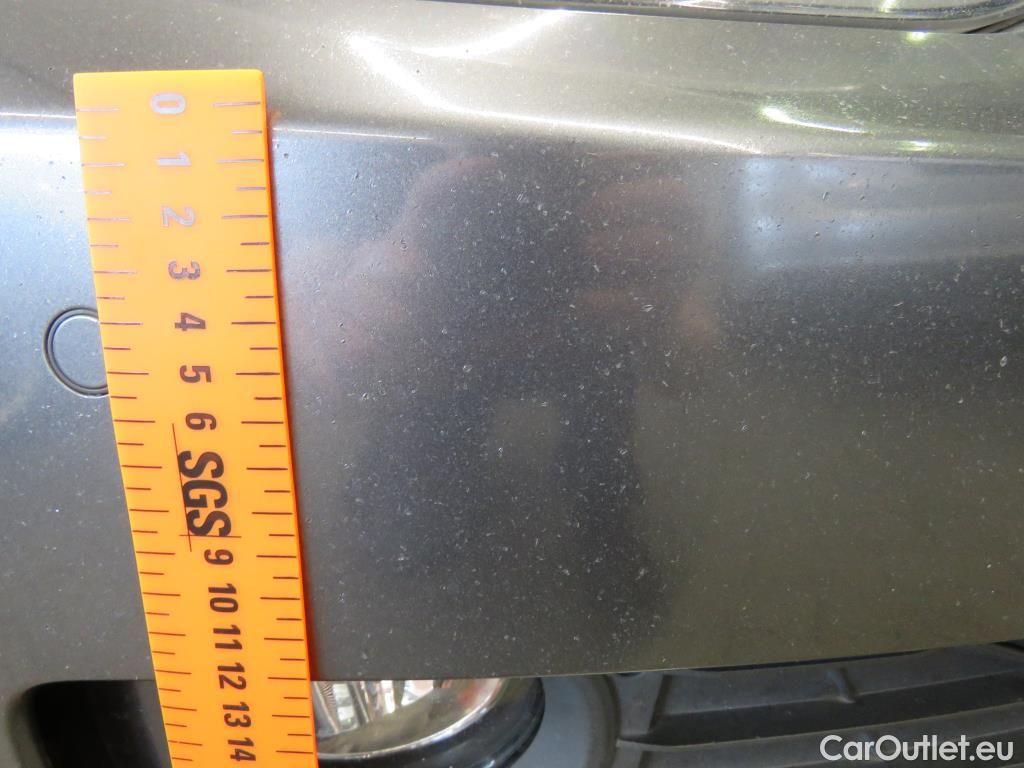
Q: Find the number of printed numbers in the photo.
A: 13